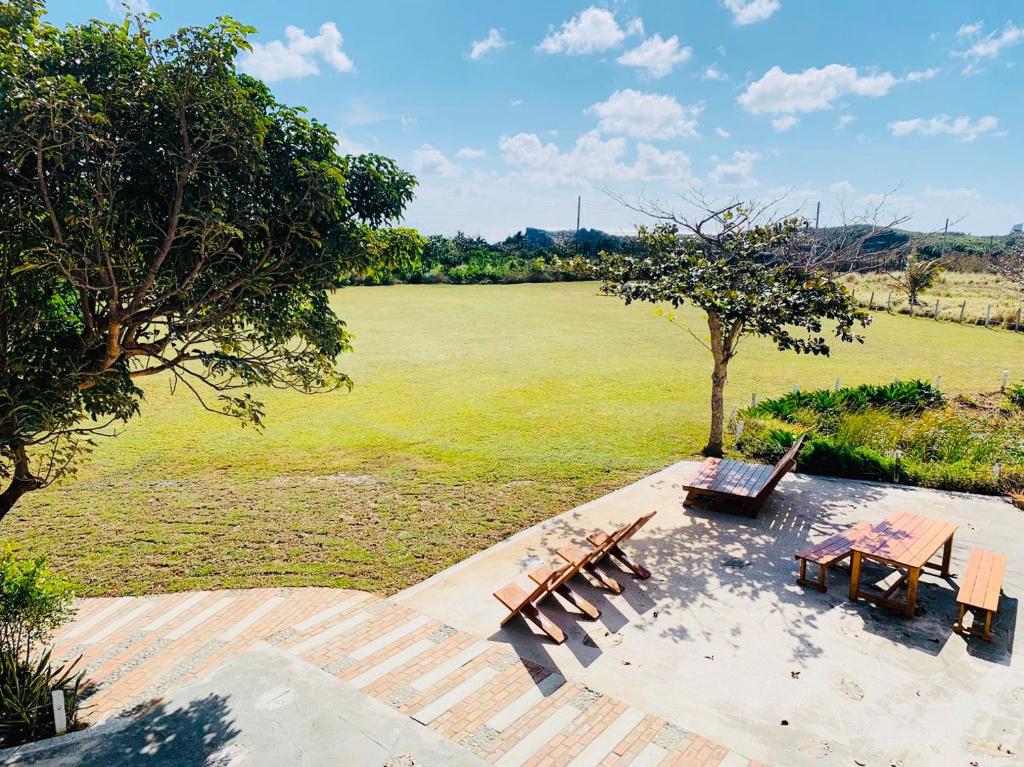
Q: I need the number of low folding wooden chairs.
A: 4